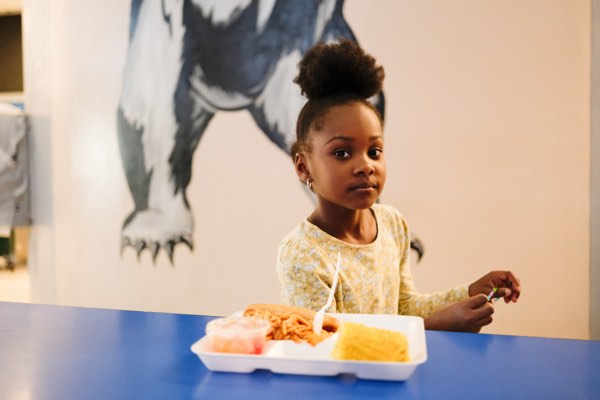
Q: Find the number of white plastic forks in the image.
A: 1